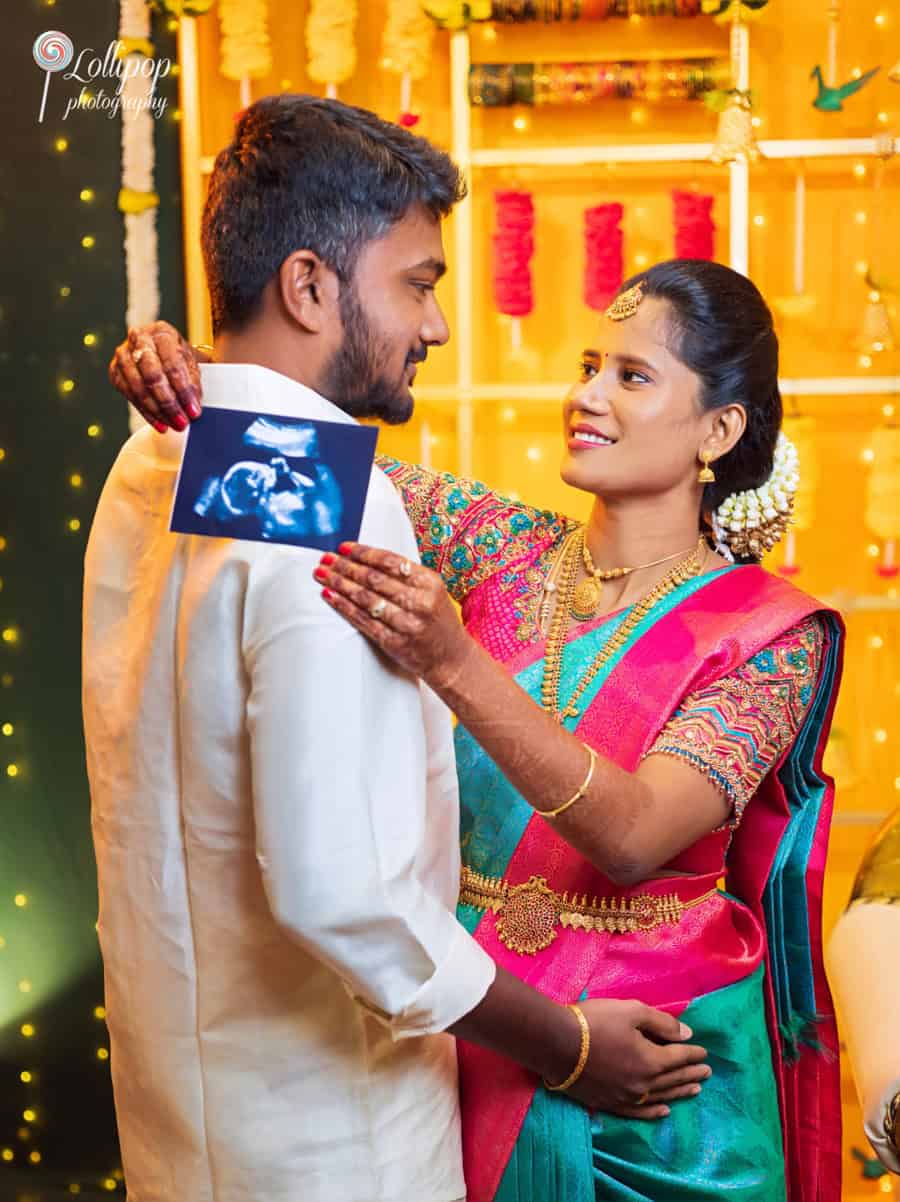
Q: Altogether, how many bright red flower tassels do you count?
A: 3